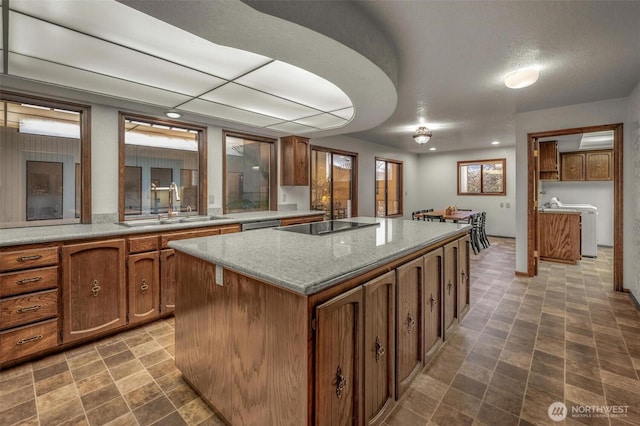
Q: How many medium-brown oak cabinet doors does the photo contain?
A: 12